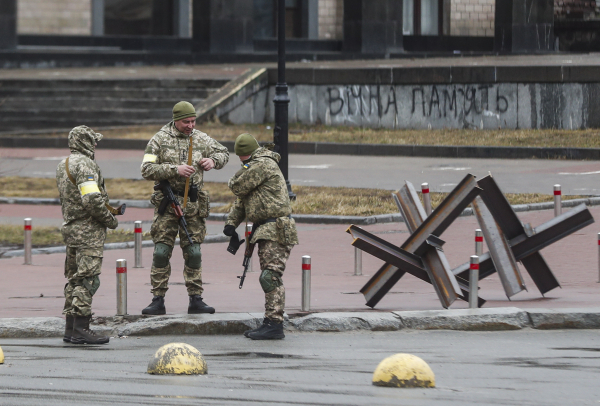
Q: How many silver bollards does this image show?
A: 11